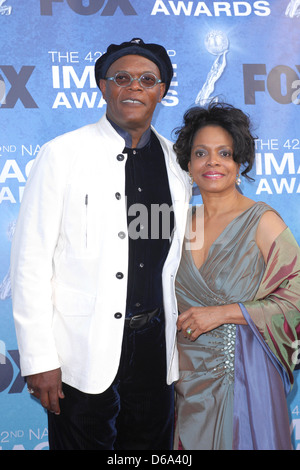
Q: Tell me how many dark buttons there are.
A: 5